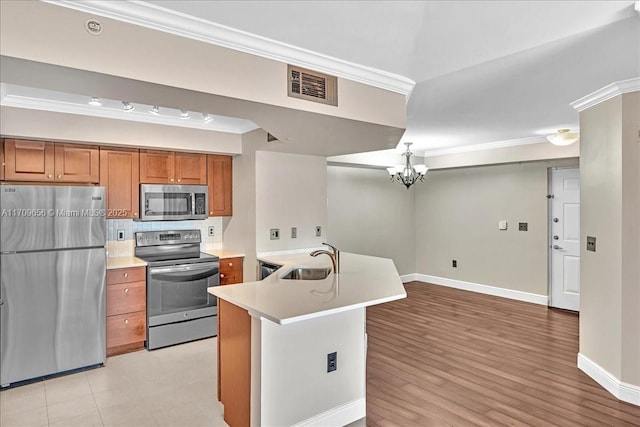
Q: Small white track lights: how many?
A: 5